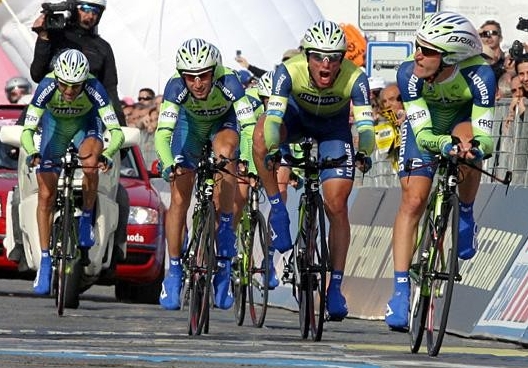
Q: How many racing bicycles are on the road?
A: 5